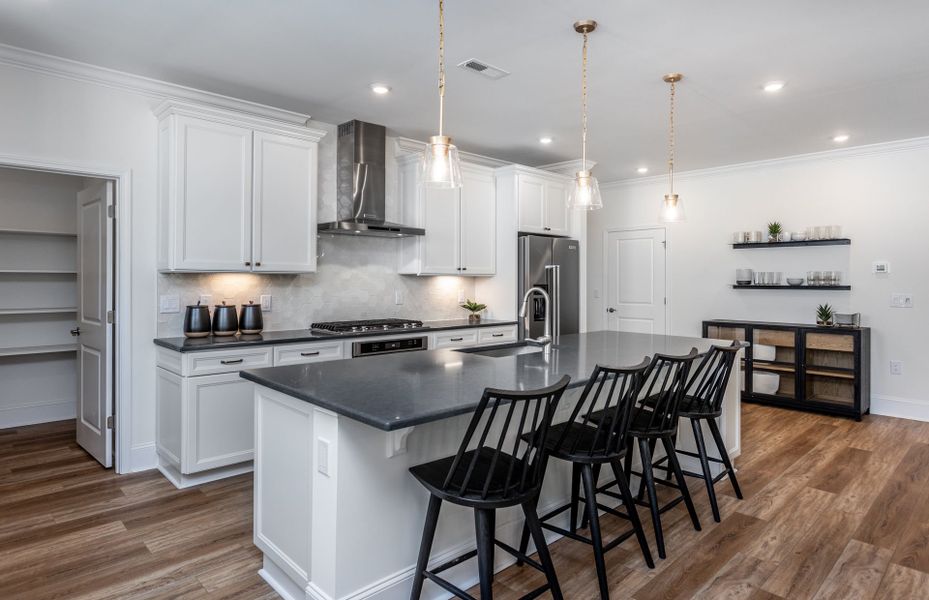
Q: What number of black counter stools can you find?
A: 4